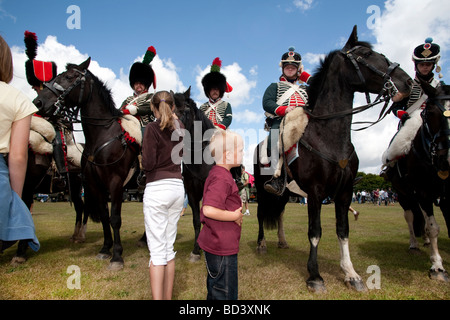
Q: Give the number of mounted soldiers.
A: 5